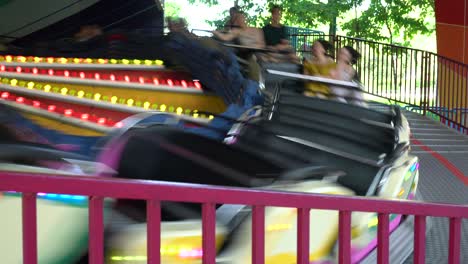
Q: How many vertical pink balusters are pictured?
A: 10